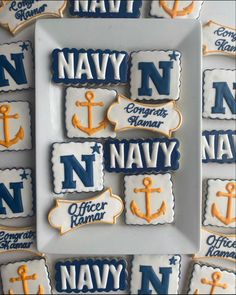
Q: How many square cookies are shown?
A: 13